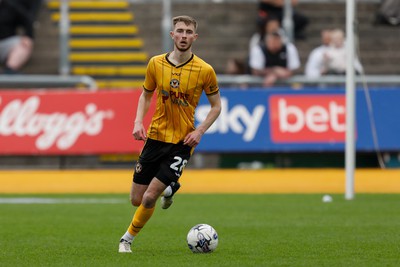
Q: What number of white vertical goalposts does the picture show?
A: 1